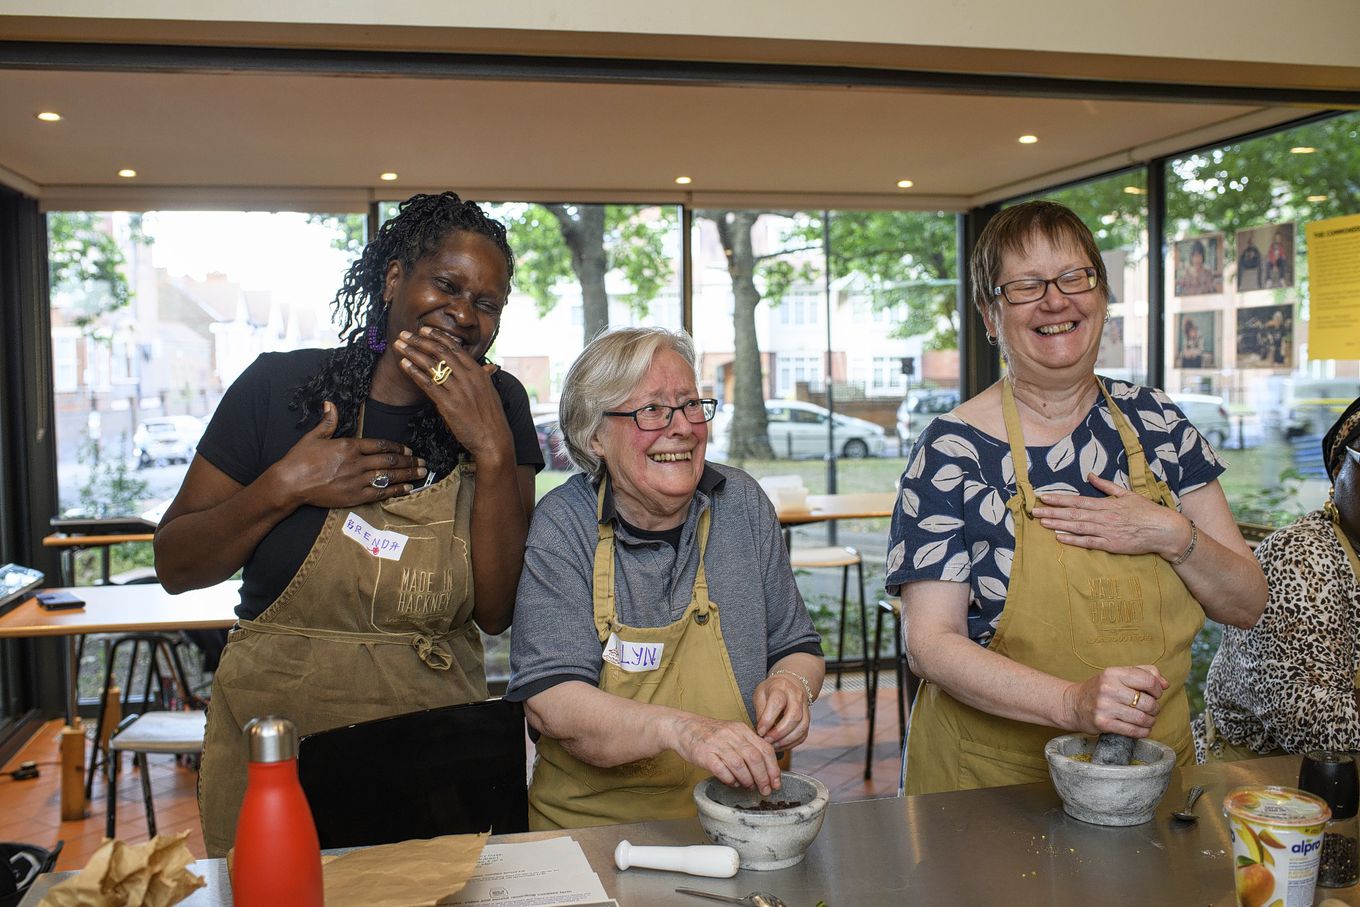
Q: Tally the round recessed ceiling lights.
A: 6